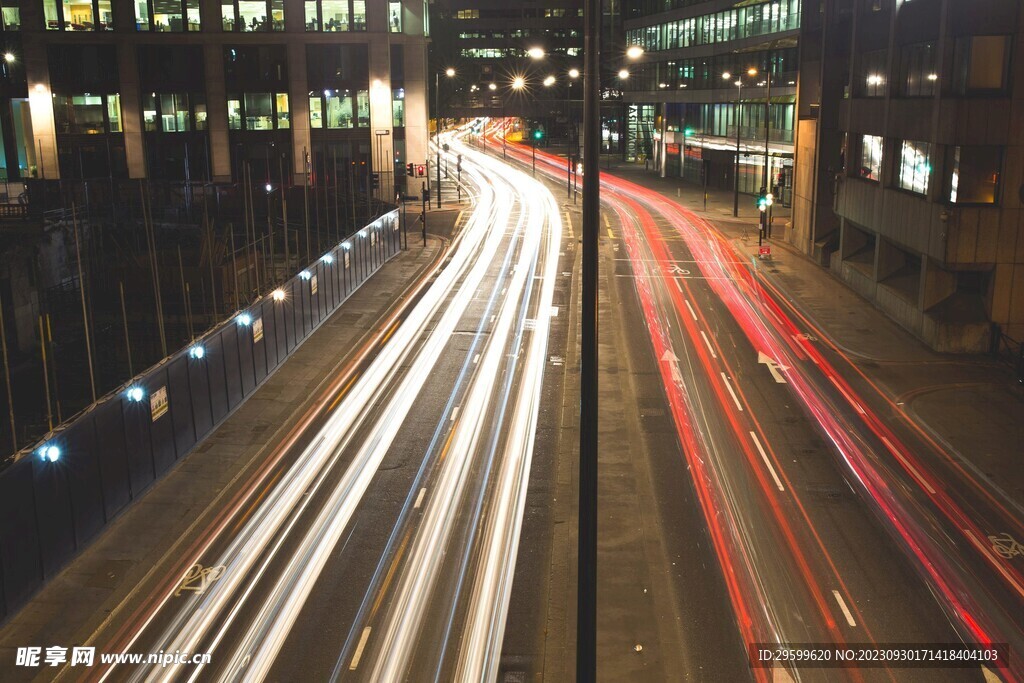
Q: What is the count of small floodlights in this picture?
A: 11